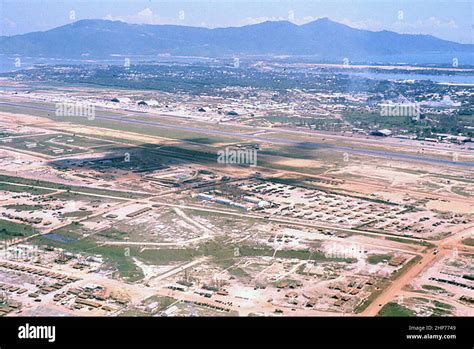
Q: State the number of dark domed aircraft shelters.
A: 4